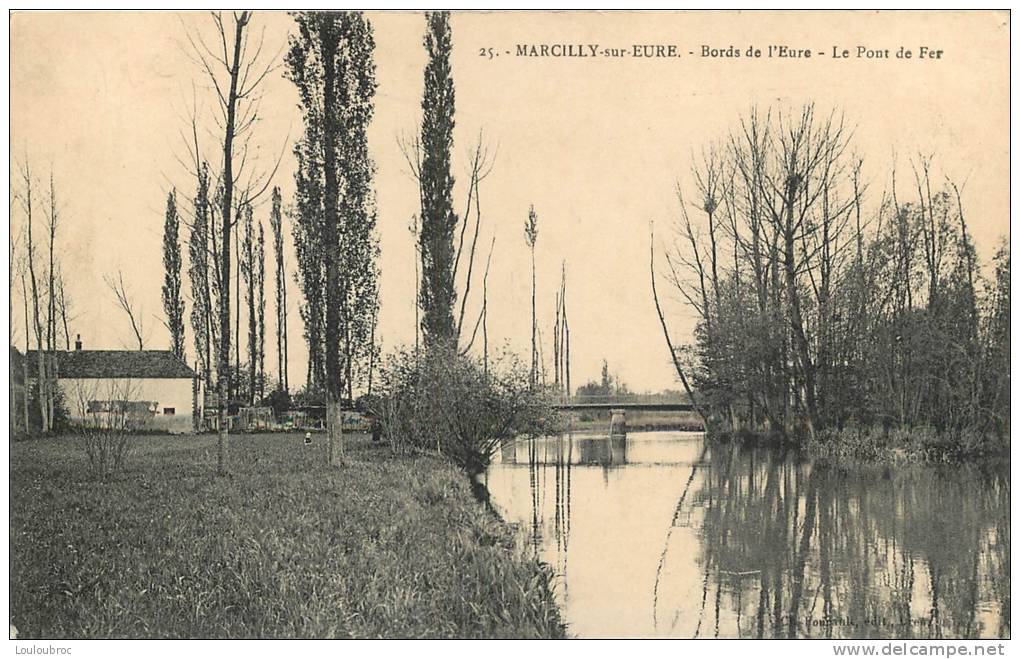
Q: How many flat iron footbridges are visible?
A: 1